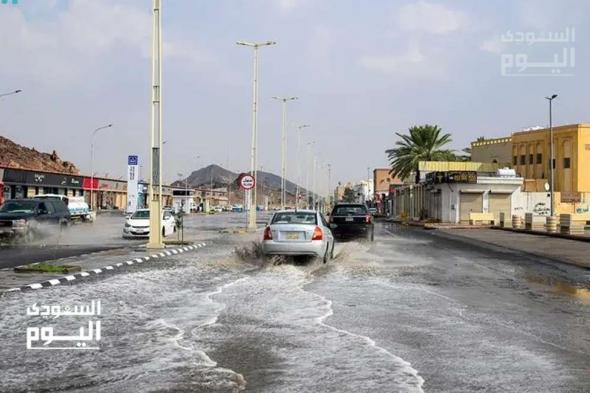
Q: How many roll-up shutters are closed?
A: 2